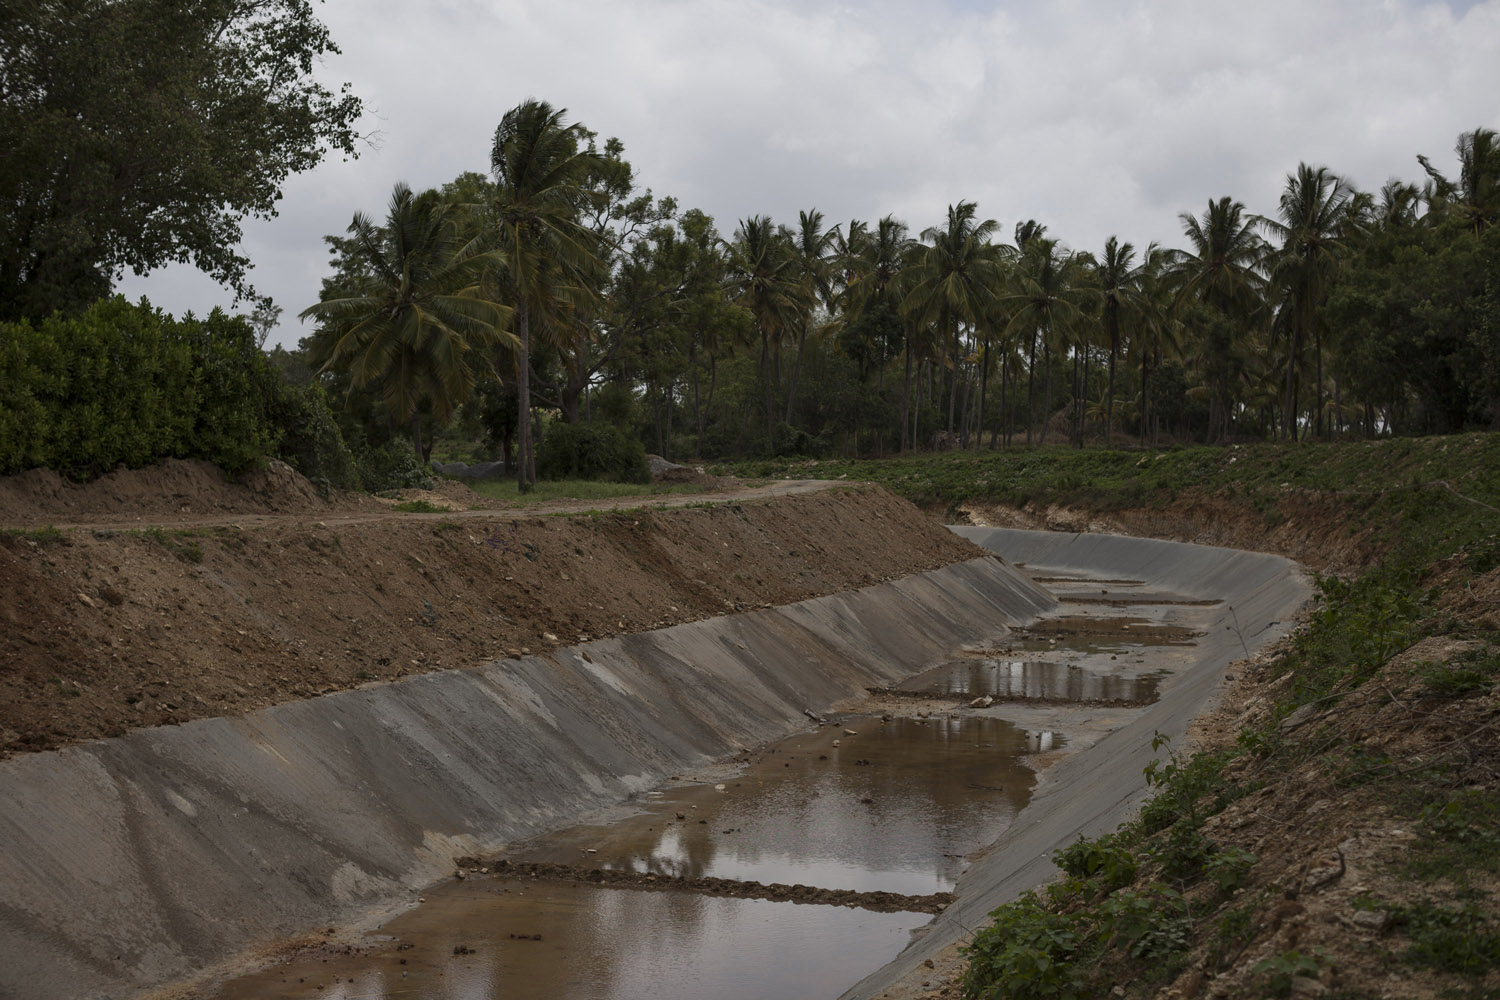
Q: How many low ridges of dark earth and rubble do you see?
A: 5